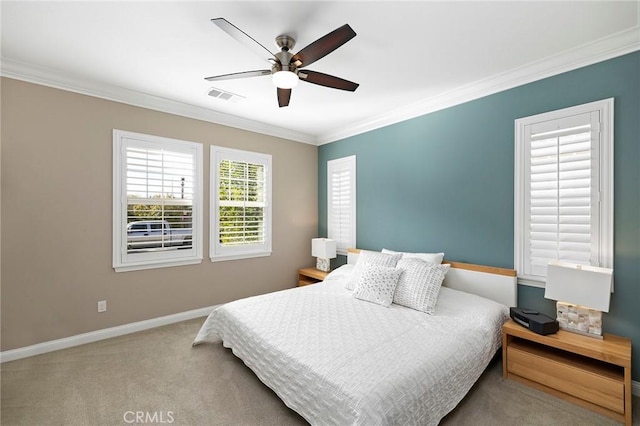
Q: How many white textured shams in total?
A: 2